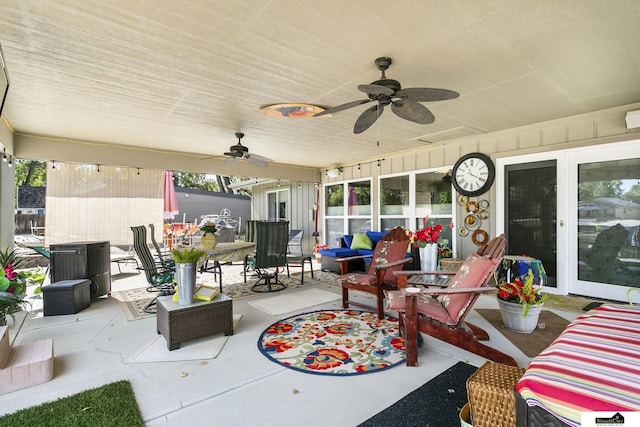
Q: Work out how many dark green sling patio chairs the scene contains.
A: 4